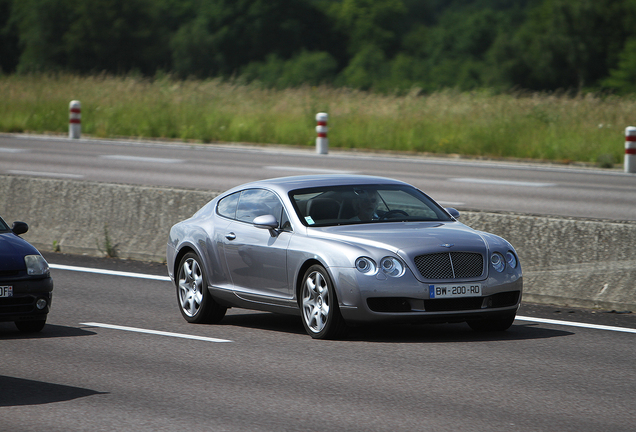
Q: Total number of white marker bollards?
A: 3